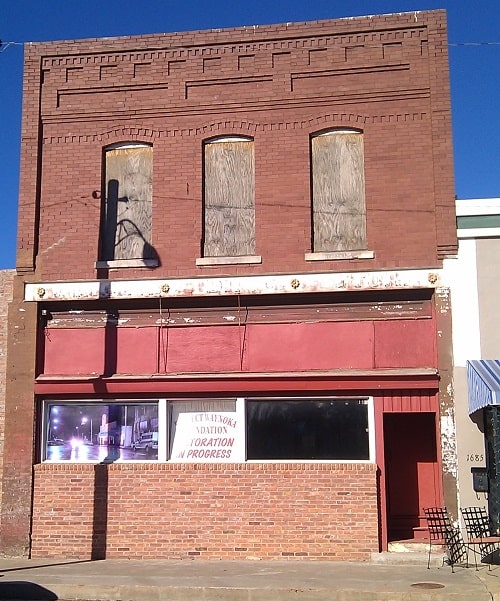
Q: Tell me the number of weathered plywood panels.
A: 3